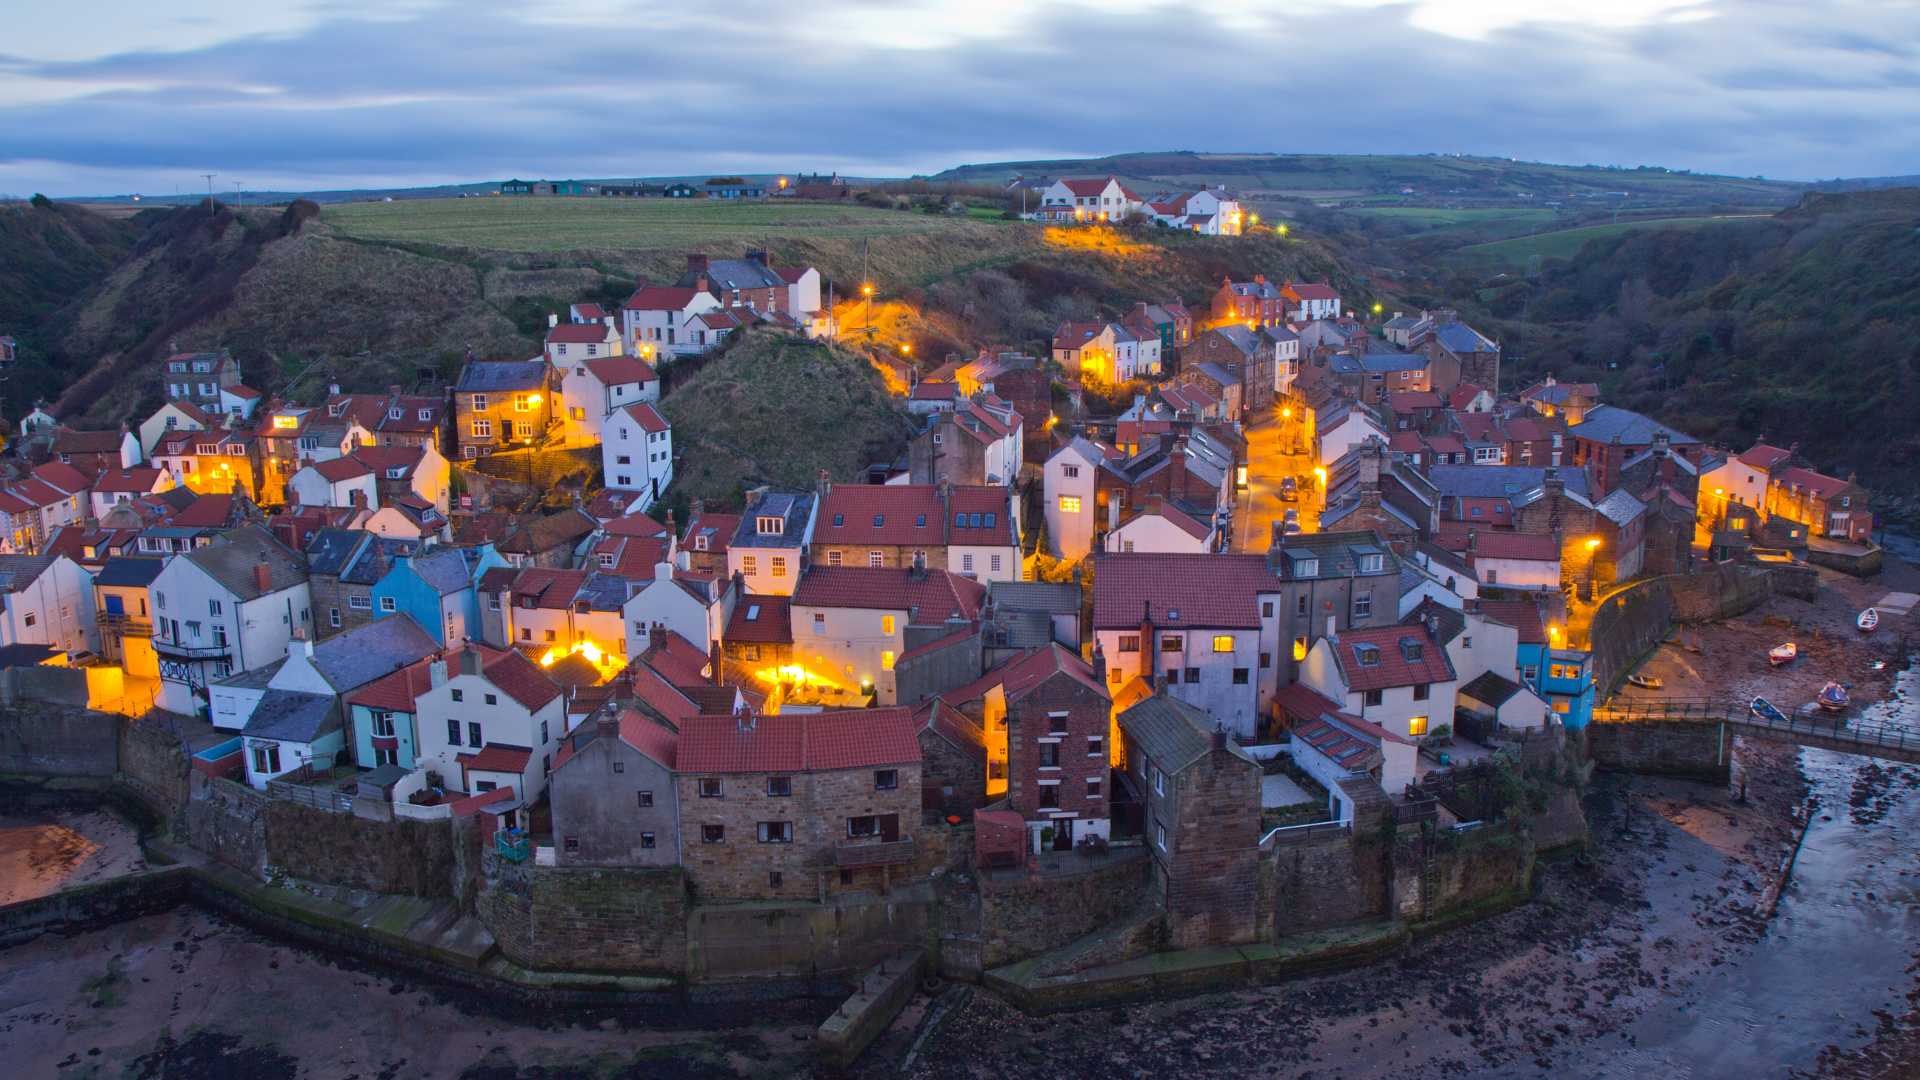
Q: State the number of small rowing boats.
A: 5